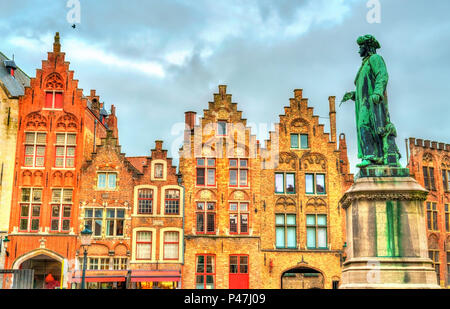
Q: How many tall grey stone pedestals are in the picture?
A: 1